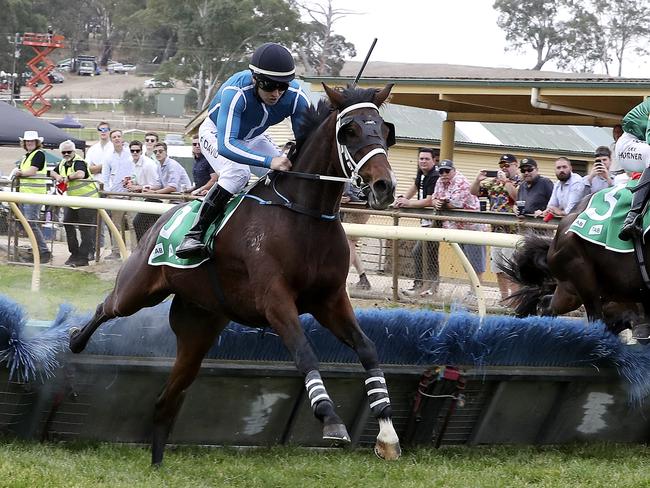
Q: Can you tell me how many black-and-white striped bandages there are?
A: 2